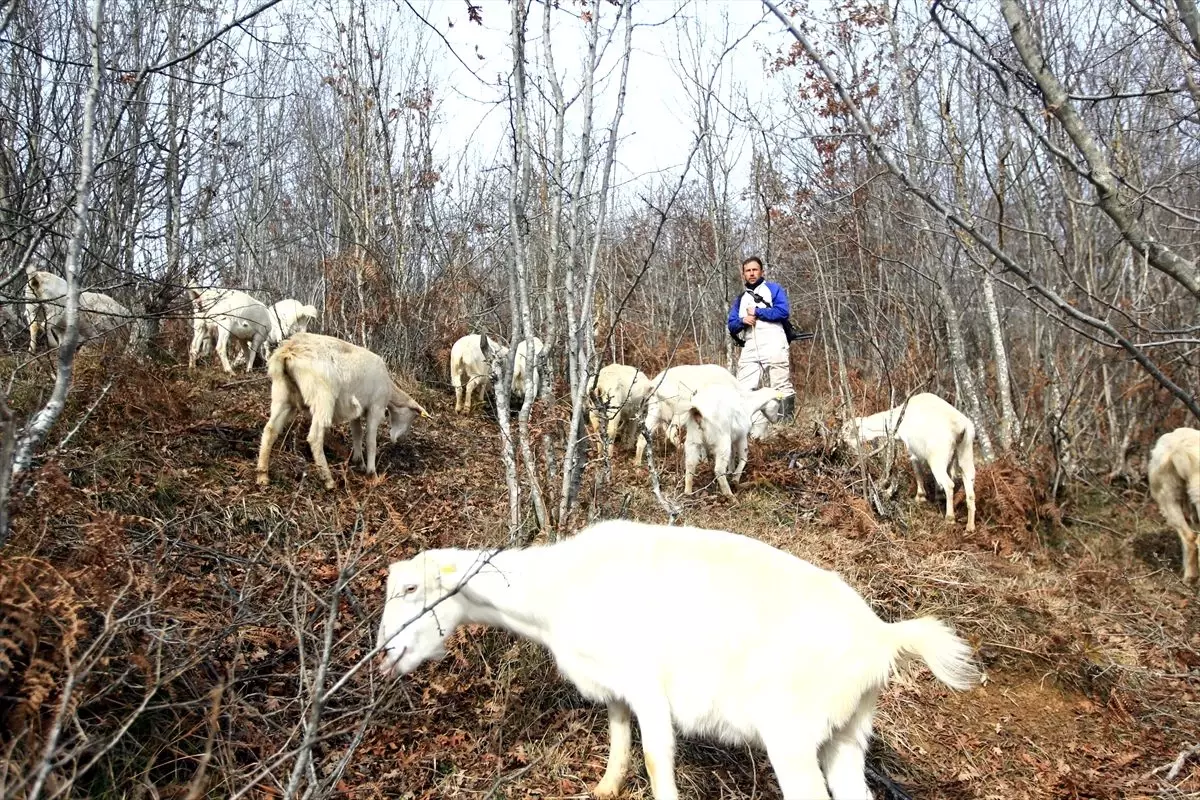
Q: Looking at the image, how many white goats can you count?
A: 12